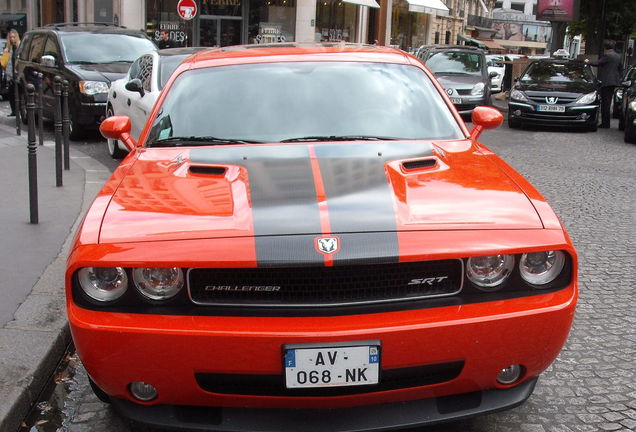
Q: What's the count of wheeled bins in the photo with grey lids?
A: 0